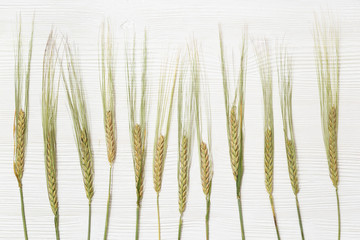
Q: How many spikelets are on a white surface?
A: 12